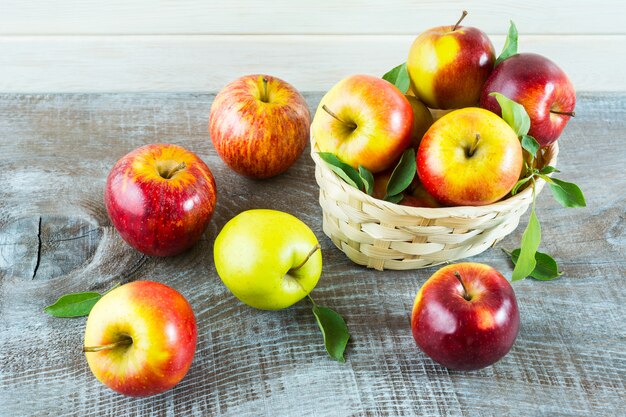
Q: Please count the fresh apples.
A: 11